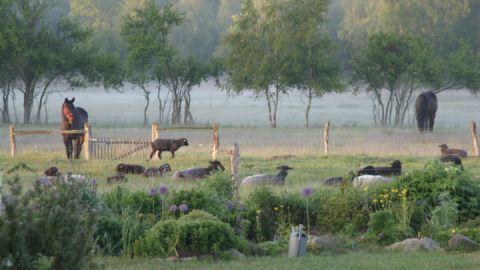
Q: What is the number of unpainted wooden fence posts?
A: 7